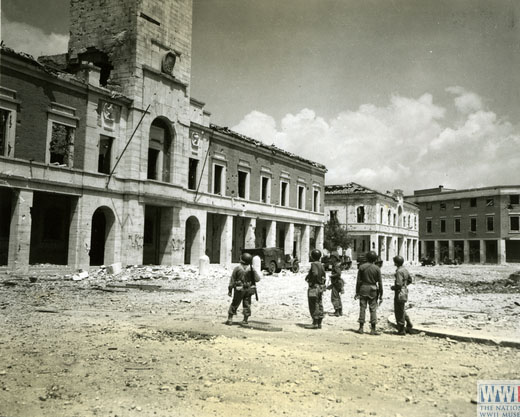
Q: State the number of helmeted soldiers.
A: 5